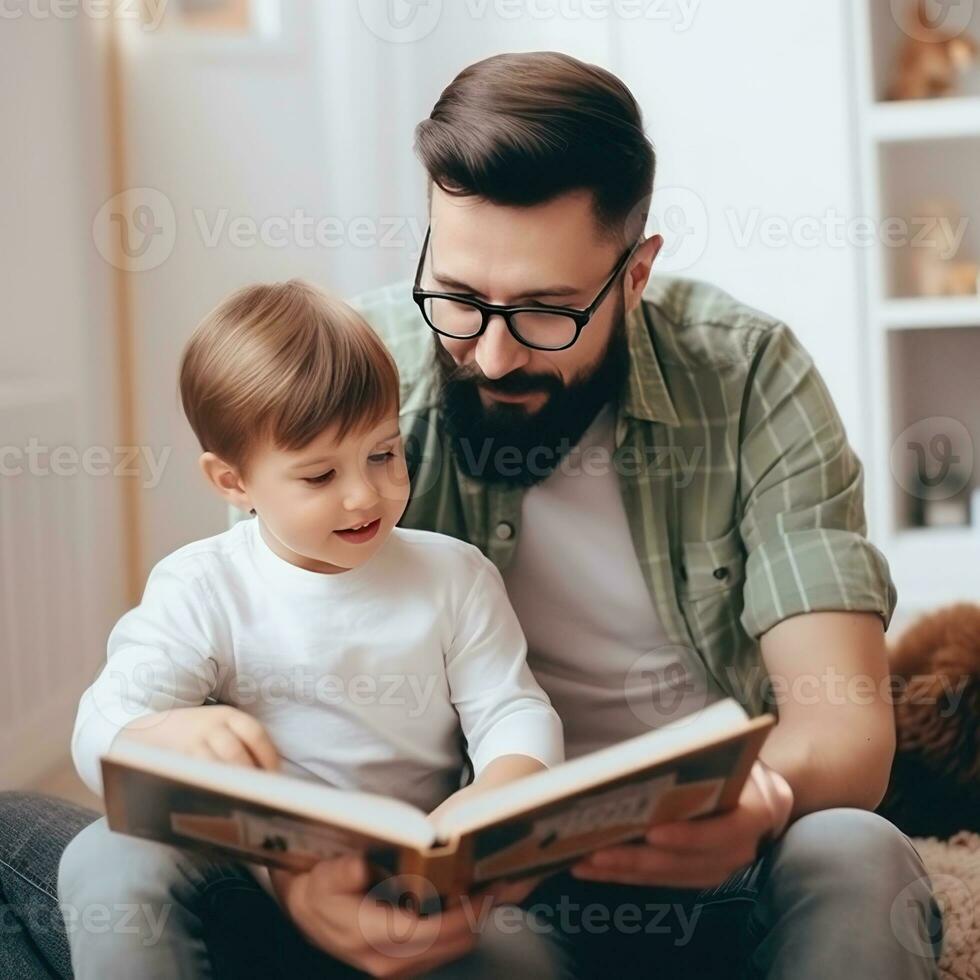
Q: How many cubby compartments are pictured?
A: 3